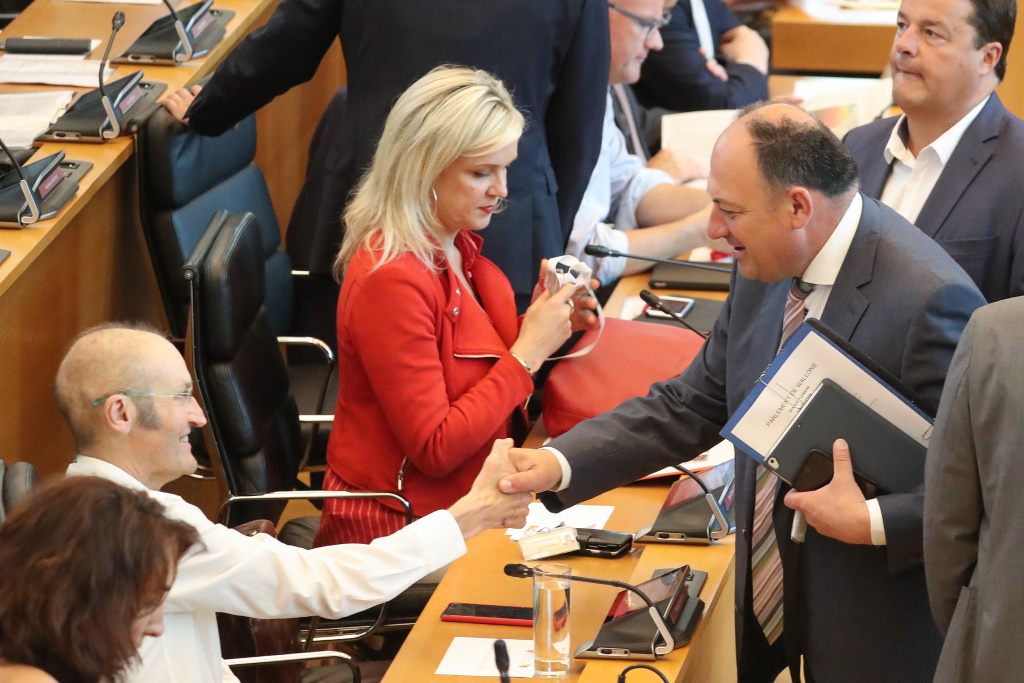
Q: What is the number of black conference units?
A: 5